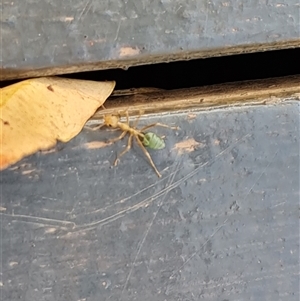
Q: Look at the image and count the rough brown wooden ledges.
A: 2